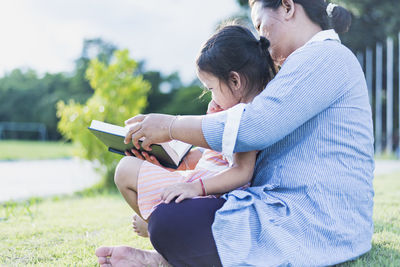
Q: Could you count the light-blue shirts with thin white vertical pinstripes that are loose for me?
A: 1